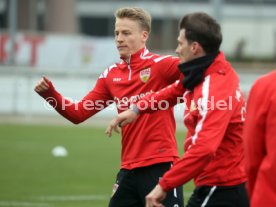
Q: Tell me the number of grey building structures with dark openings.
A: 1